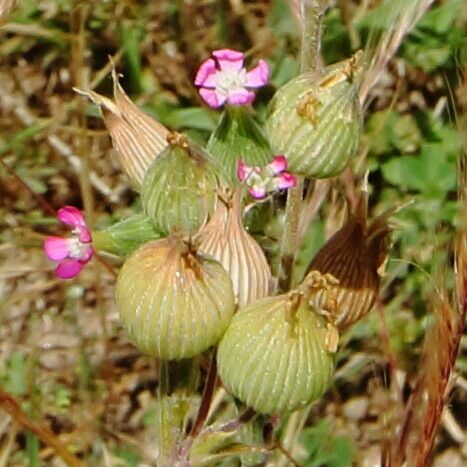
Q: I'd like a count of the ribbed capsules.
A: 7